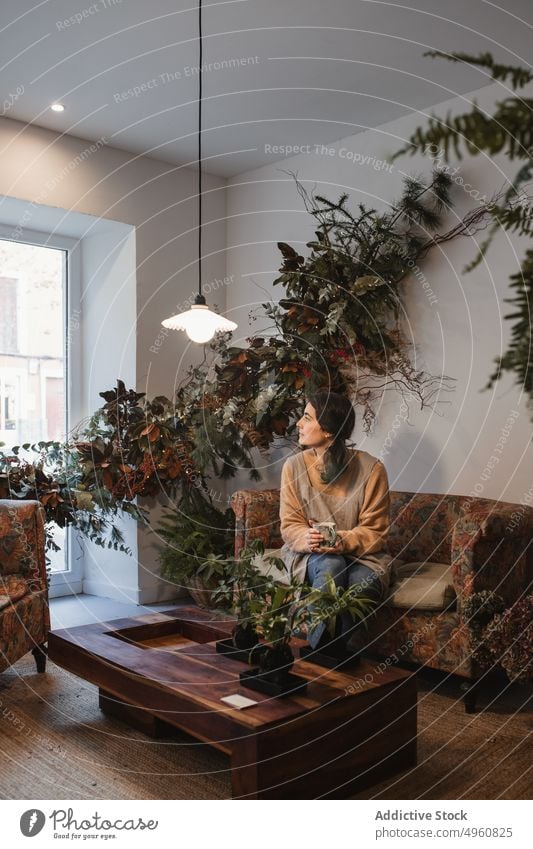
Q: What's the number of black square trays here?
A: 3